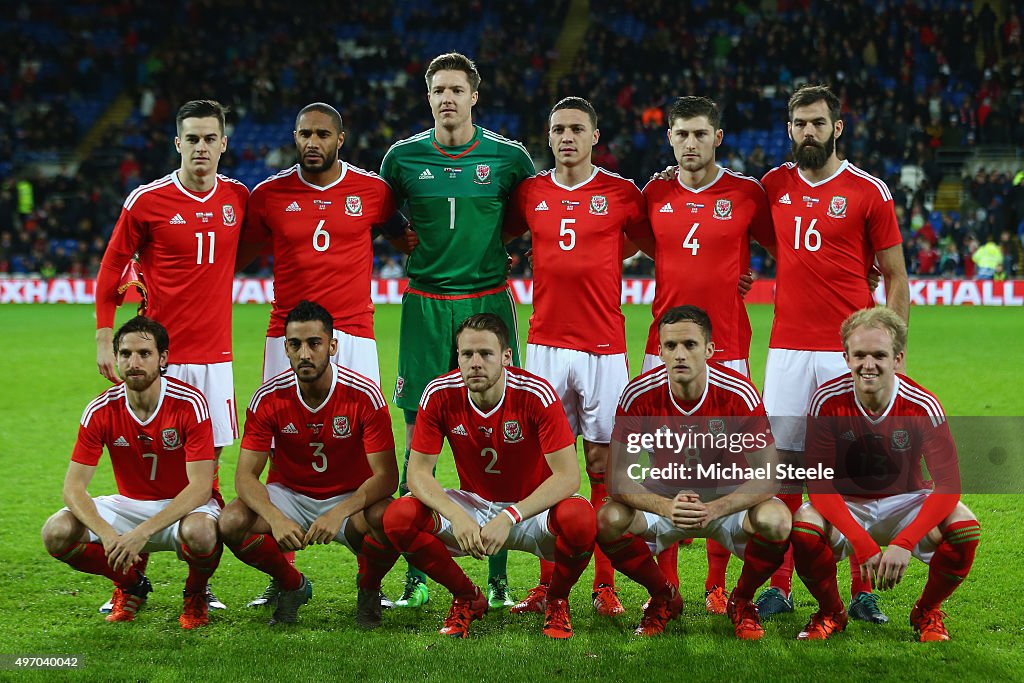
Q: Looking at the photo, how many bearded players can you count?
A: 4